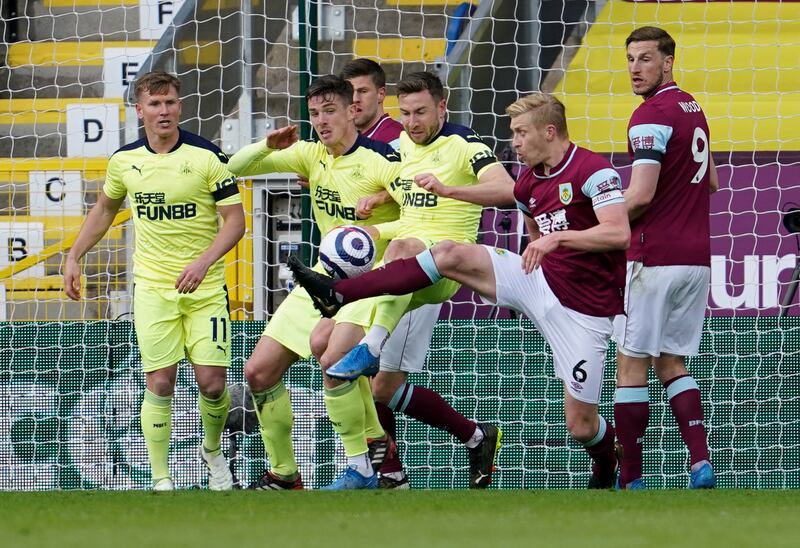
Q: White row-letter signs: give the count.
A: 5